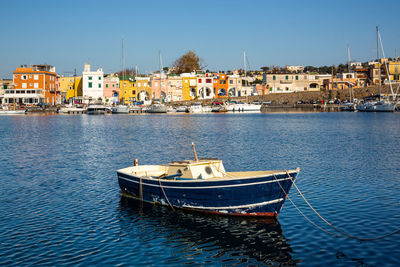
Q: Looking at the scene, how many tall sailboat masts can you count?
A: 5